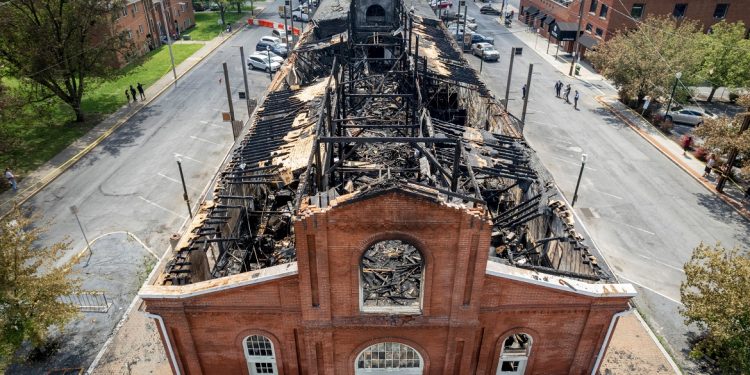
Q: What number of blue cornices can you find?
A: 0